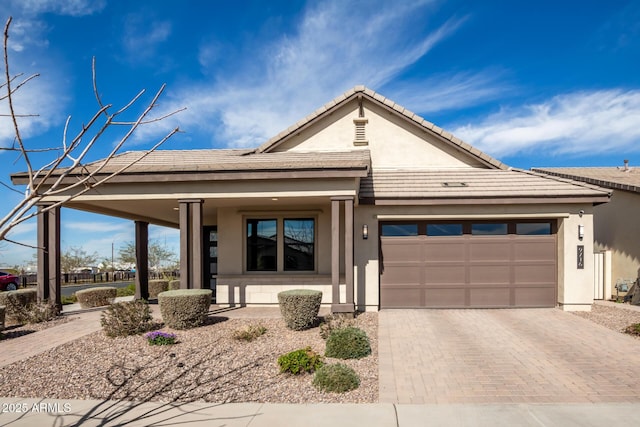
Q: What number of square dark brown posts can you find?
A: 7